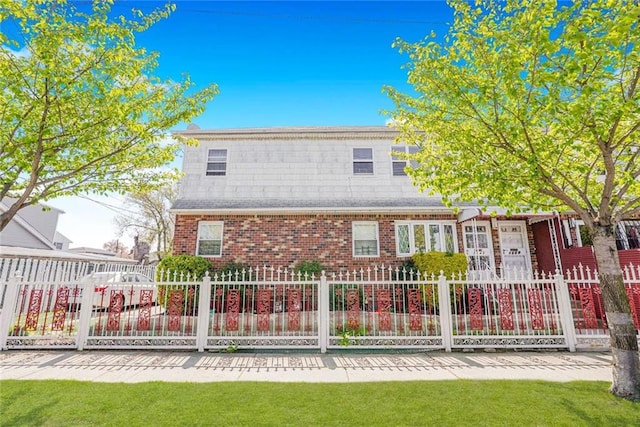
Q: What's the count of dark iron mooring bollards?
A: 0